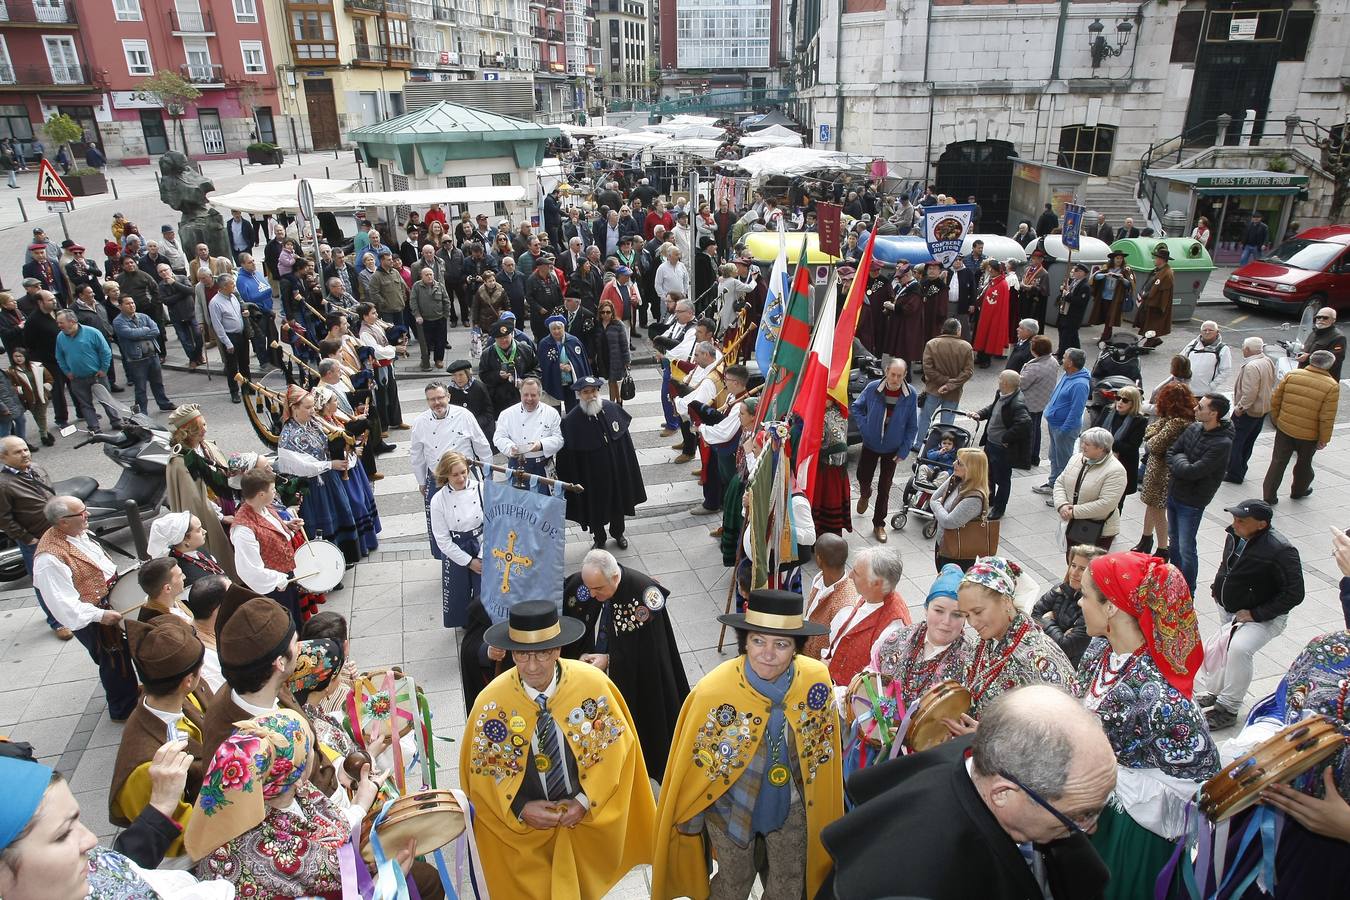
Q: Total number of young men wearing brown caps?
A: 2